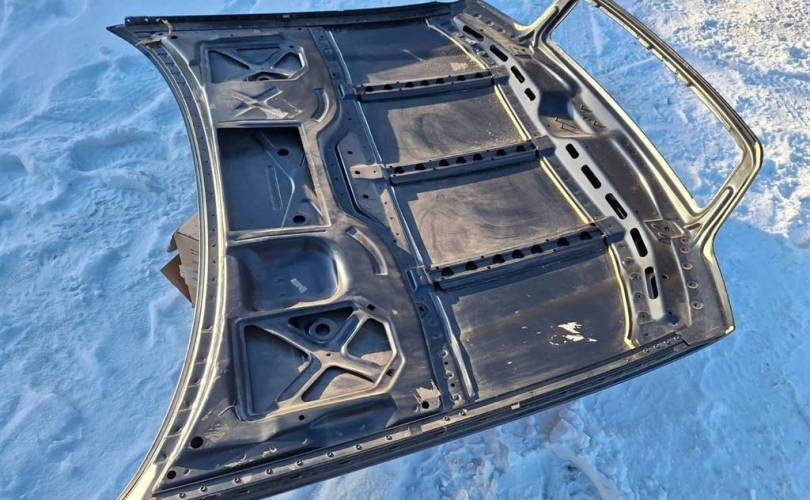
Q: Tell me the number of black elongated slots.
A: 9